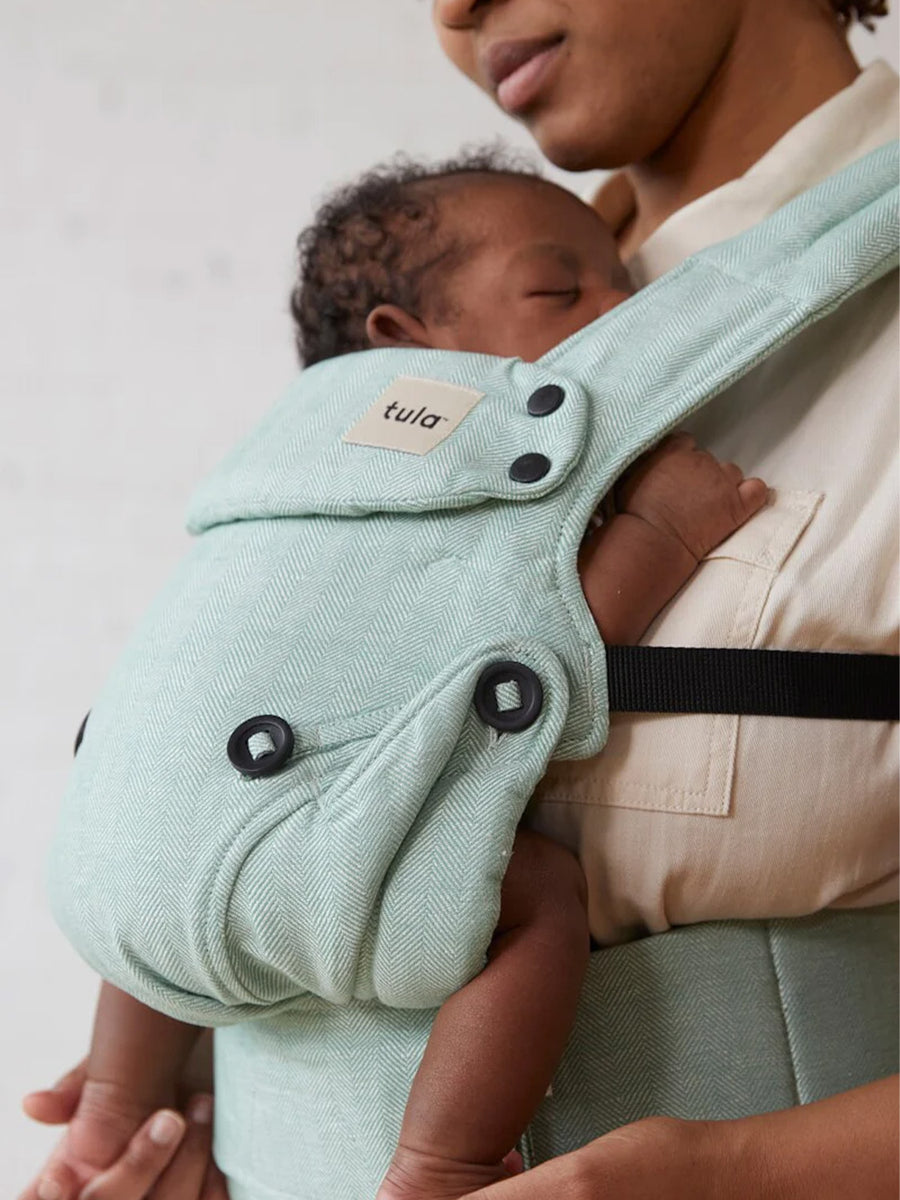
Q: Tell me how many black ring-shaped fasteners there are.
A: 2